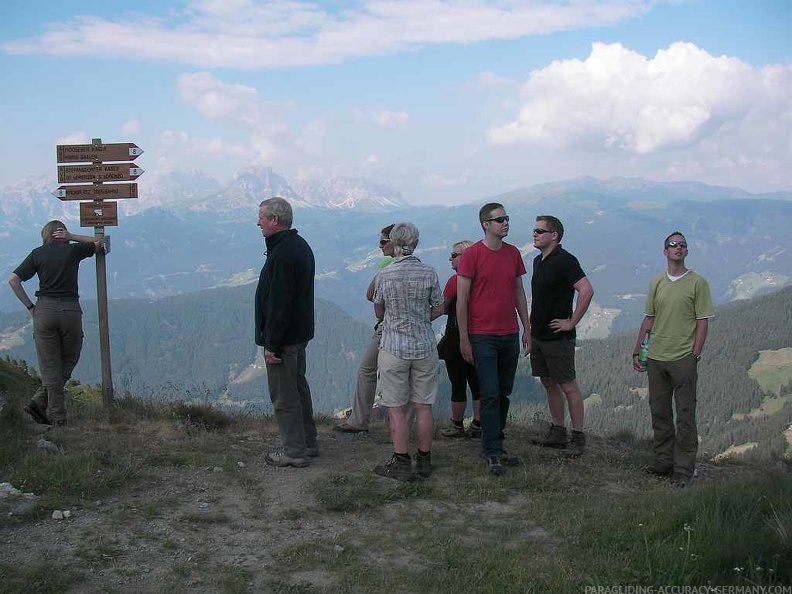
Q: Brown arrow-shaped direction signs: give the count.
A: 3